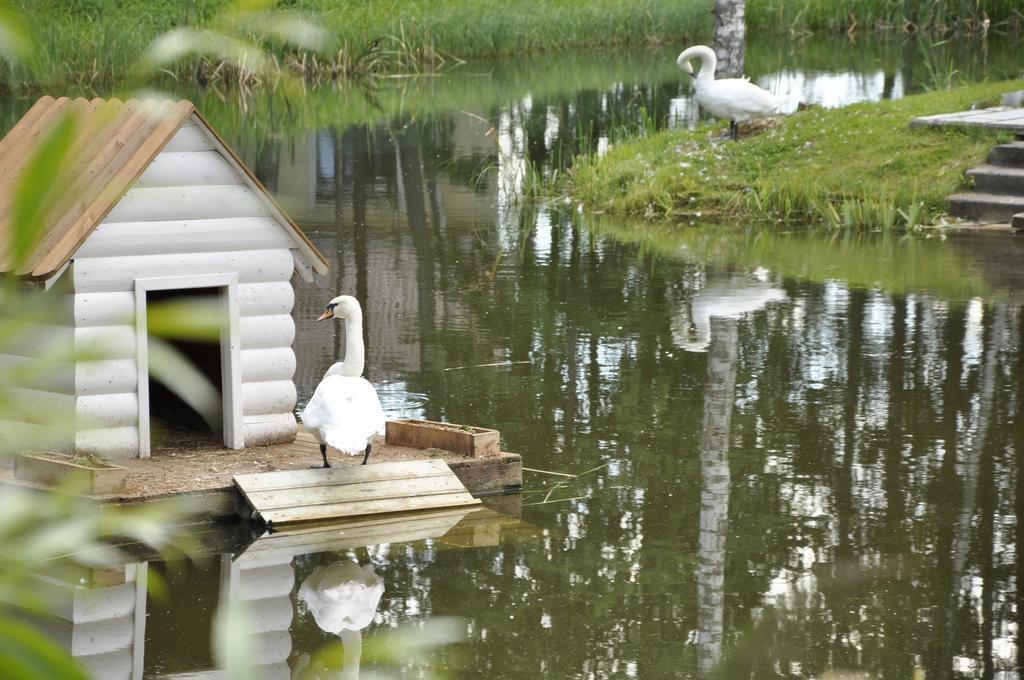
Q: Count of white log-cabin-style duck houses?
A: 1